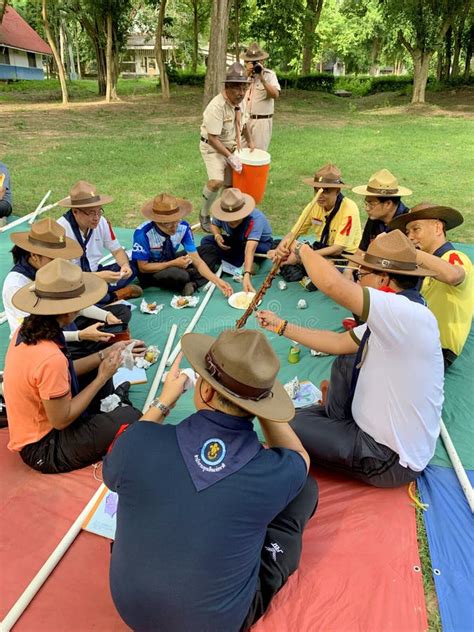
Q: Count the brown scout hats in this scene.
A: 12